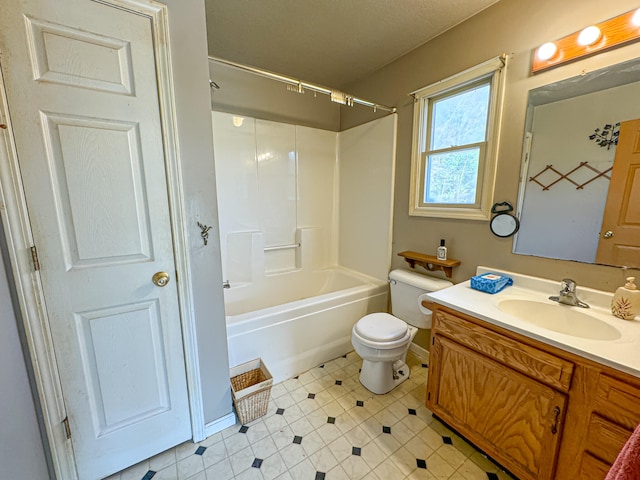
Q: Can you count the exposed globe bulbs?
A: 3